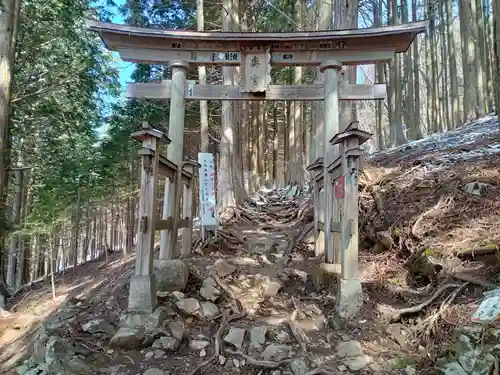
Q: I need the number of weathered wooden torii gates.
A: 1